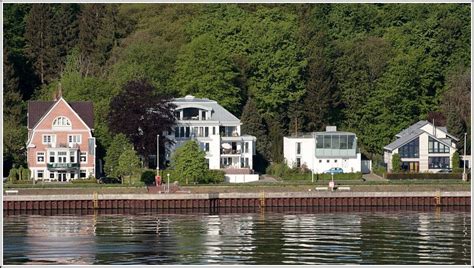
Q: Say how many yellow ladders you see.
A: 3